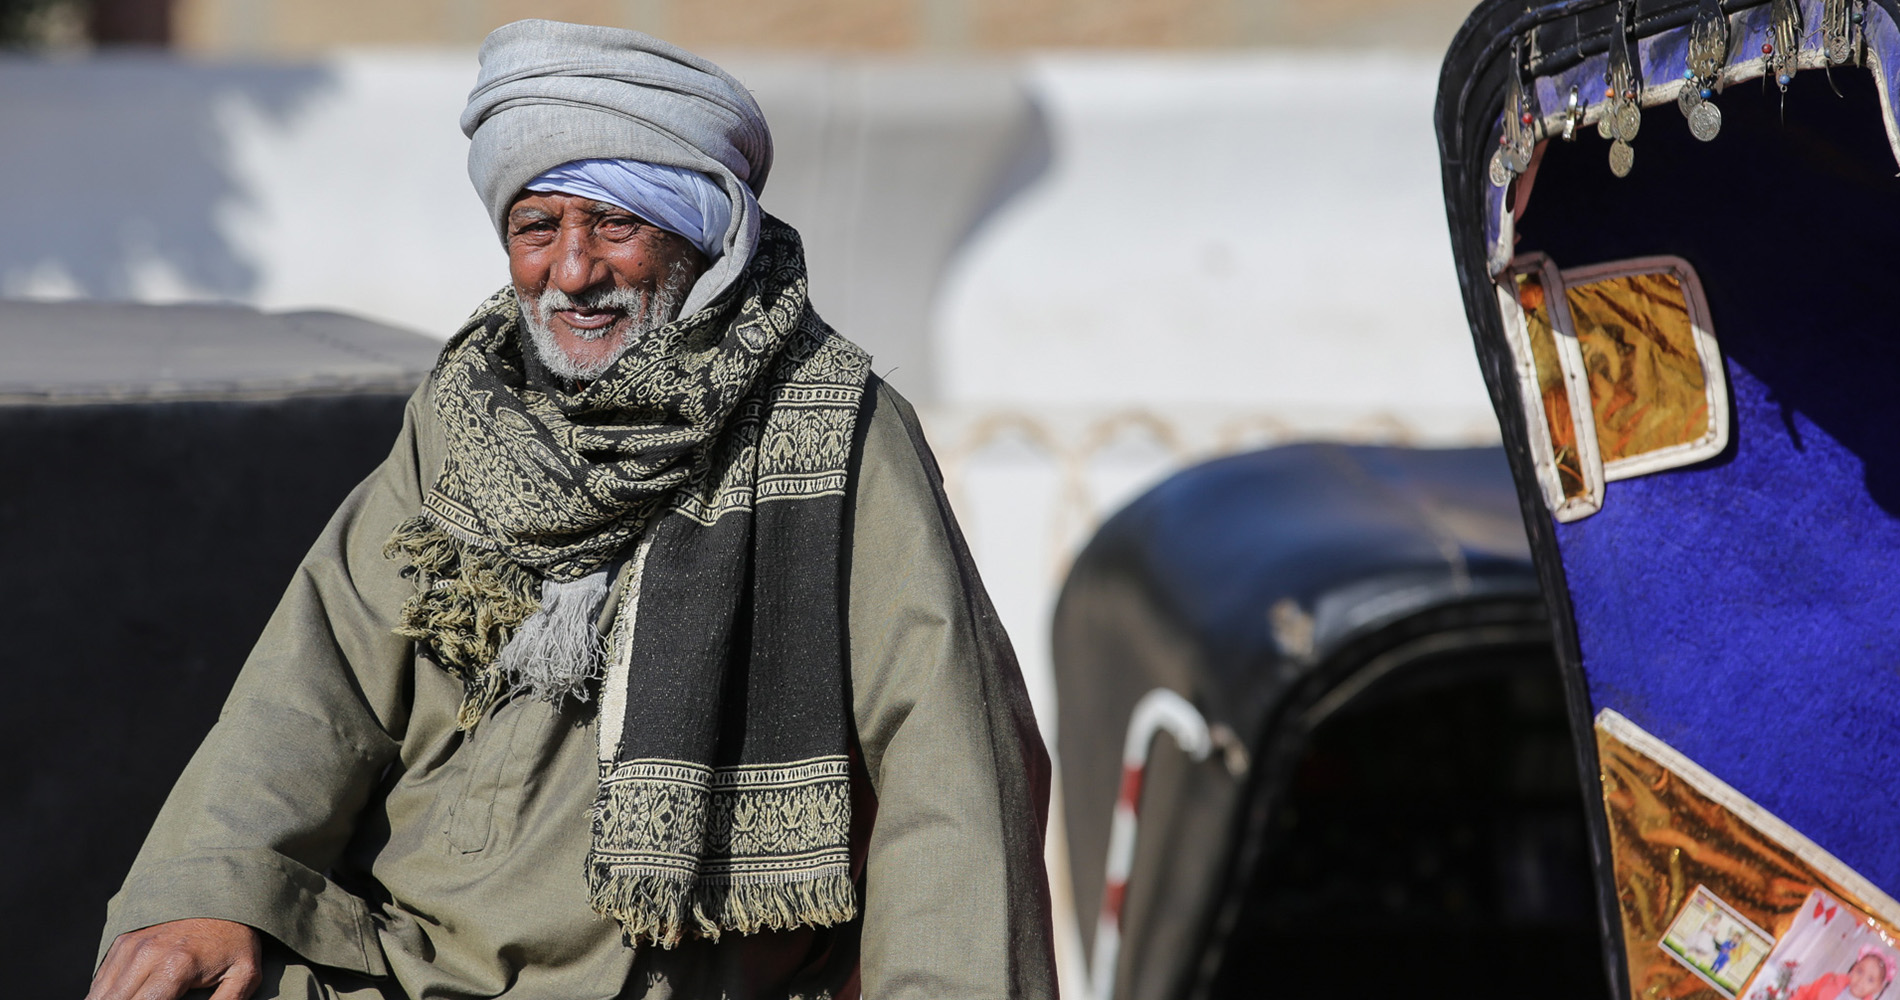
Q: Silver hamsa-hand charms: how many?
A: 5